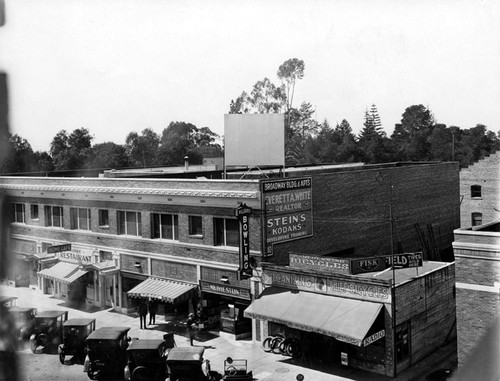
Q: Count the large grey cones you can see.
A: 0